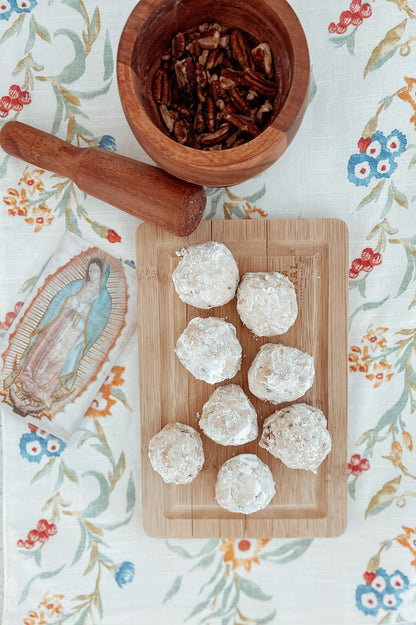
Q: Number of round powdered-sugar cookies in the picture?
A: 8